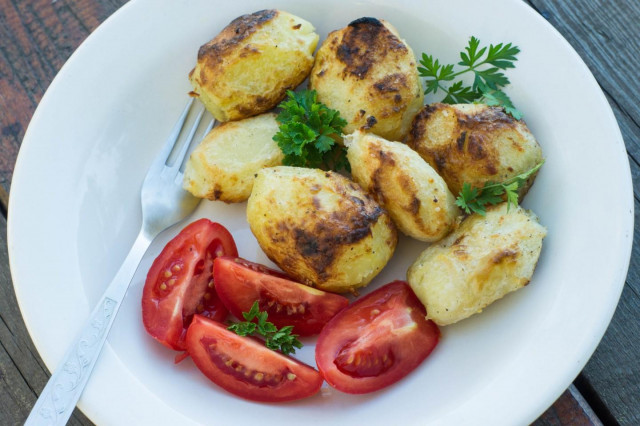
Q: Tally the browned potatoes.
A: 7